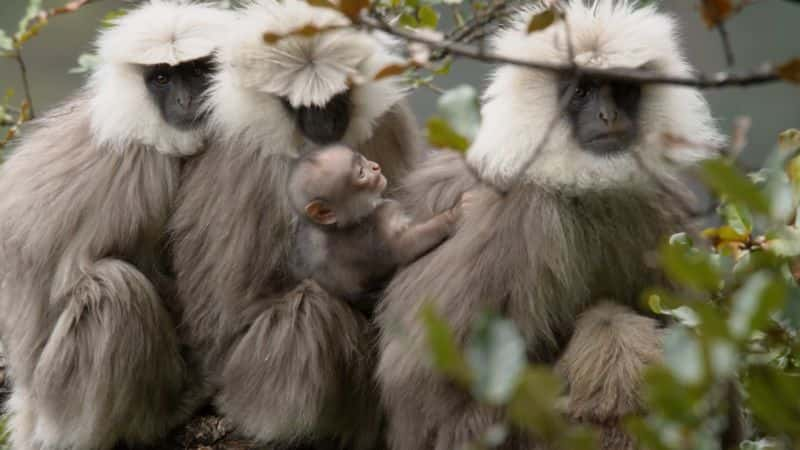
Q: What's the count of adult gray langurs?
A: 3